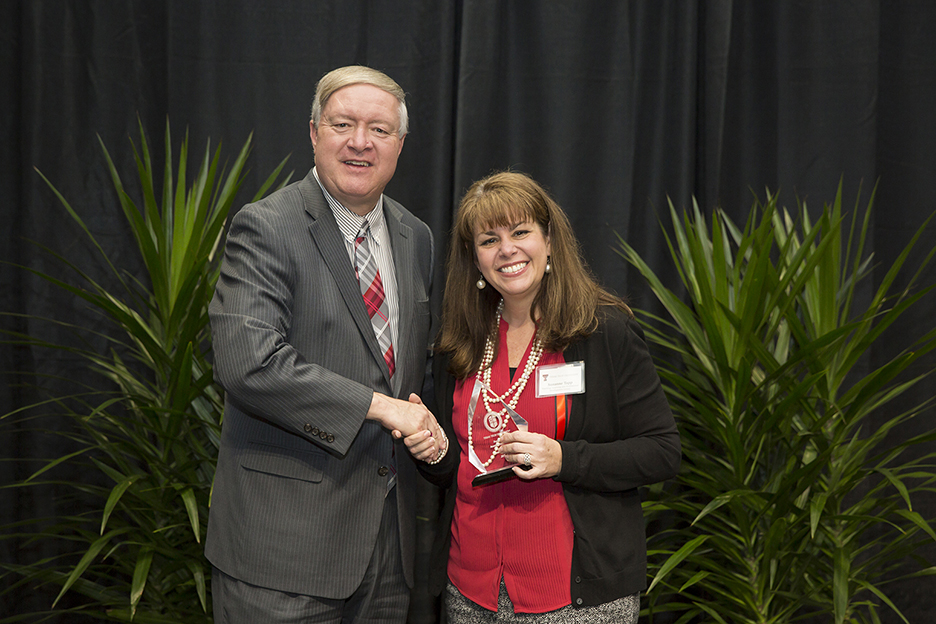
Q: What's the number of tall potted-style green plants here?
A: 2